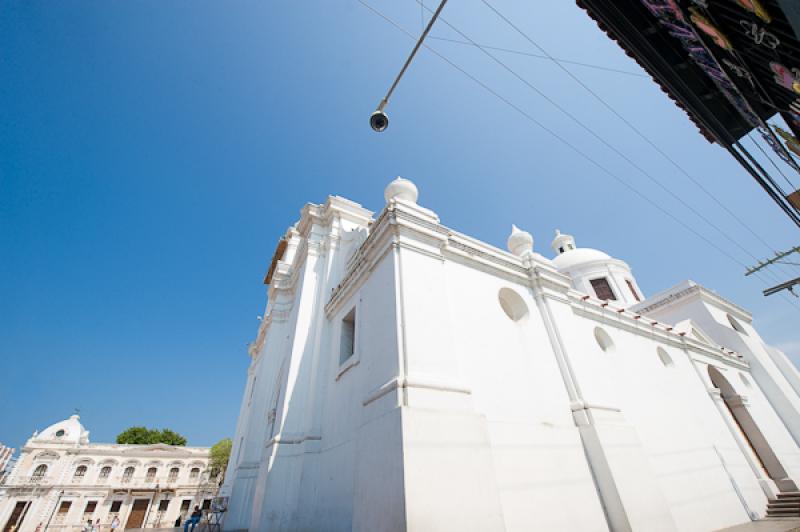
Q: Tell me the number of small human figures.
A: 5